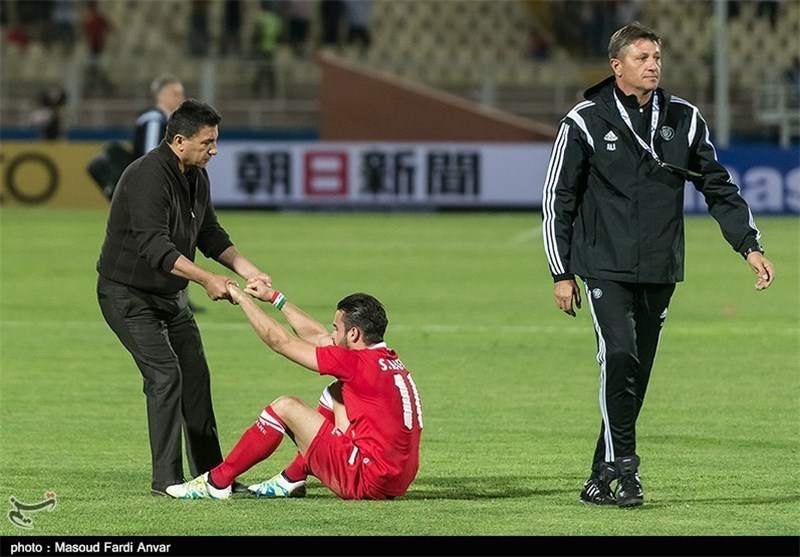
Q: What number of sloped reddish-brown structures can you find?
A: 1